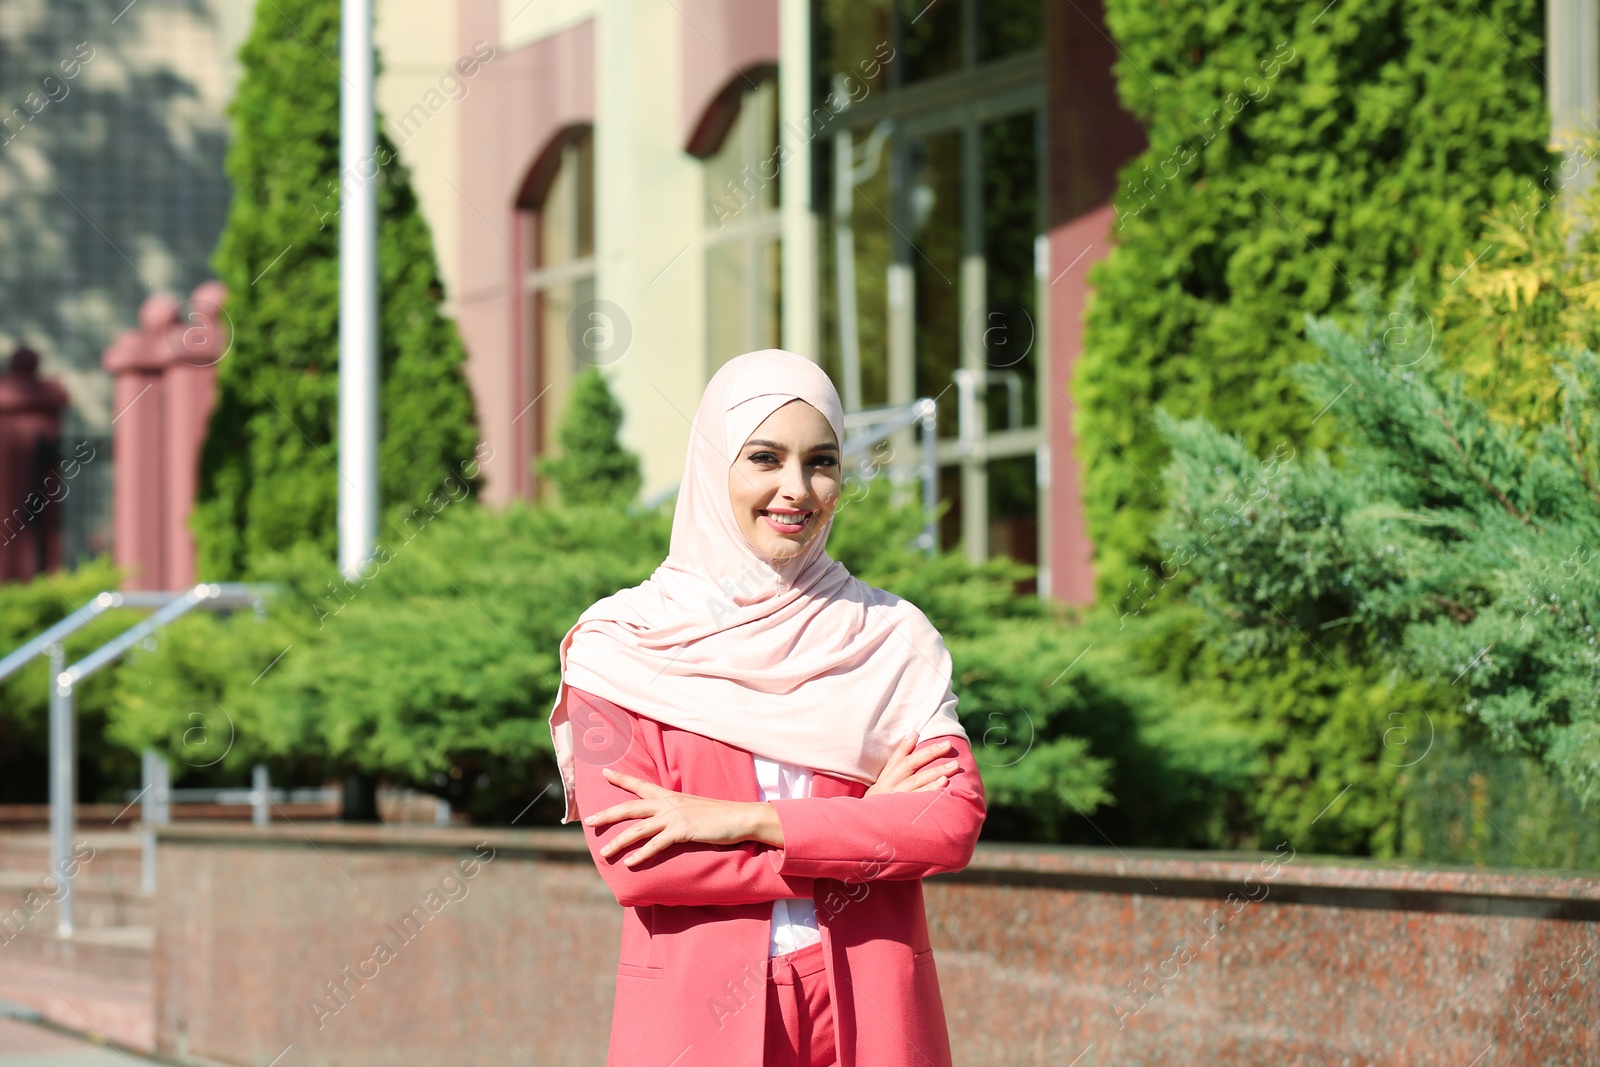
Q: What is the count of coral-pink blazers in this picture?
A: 1